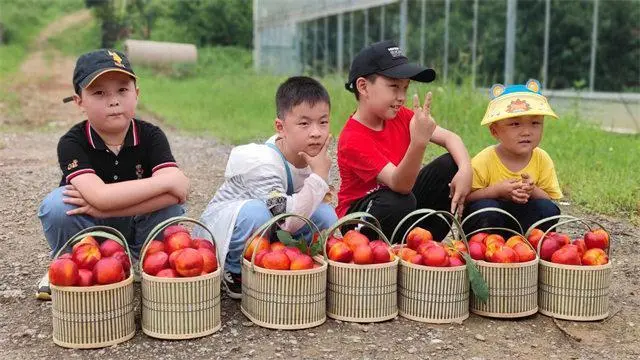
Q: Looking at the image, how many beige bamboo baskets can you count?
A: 7